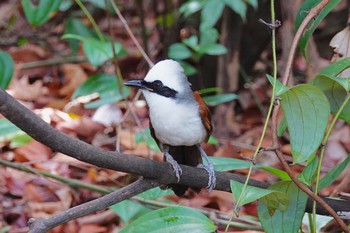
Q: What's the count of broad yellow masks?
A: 0